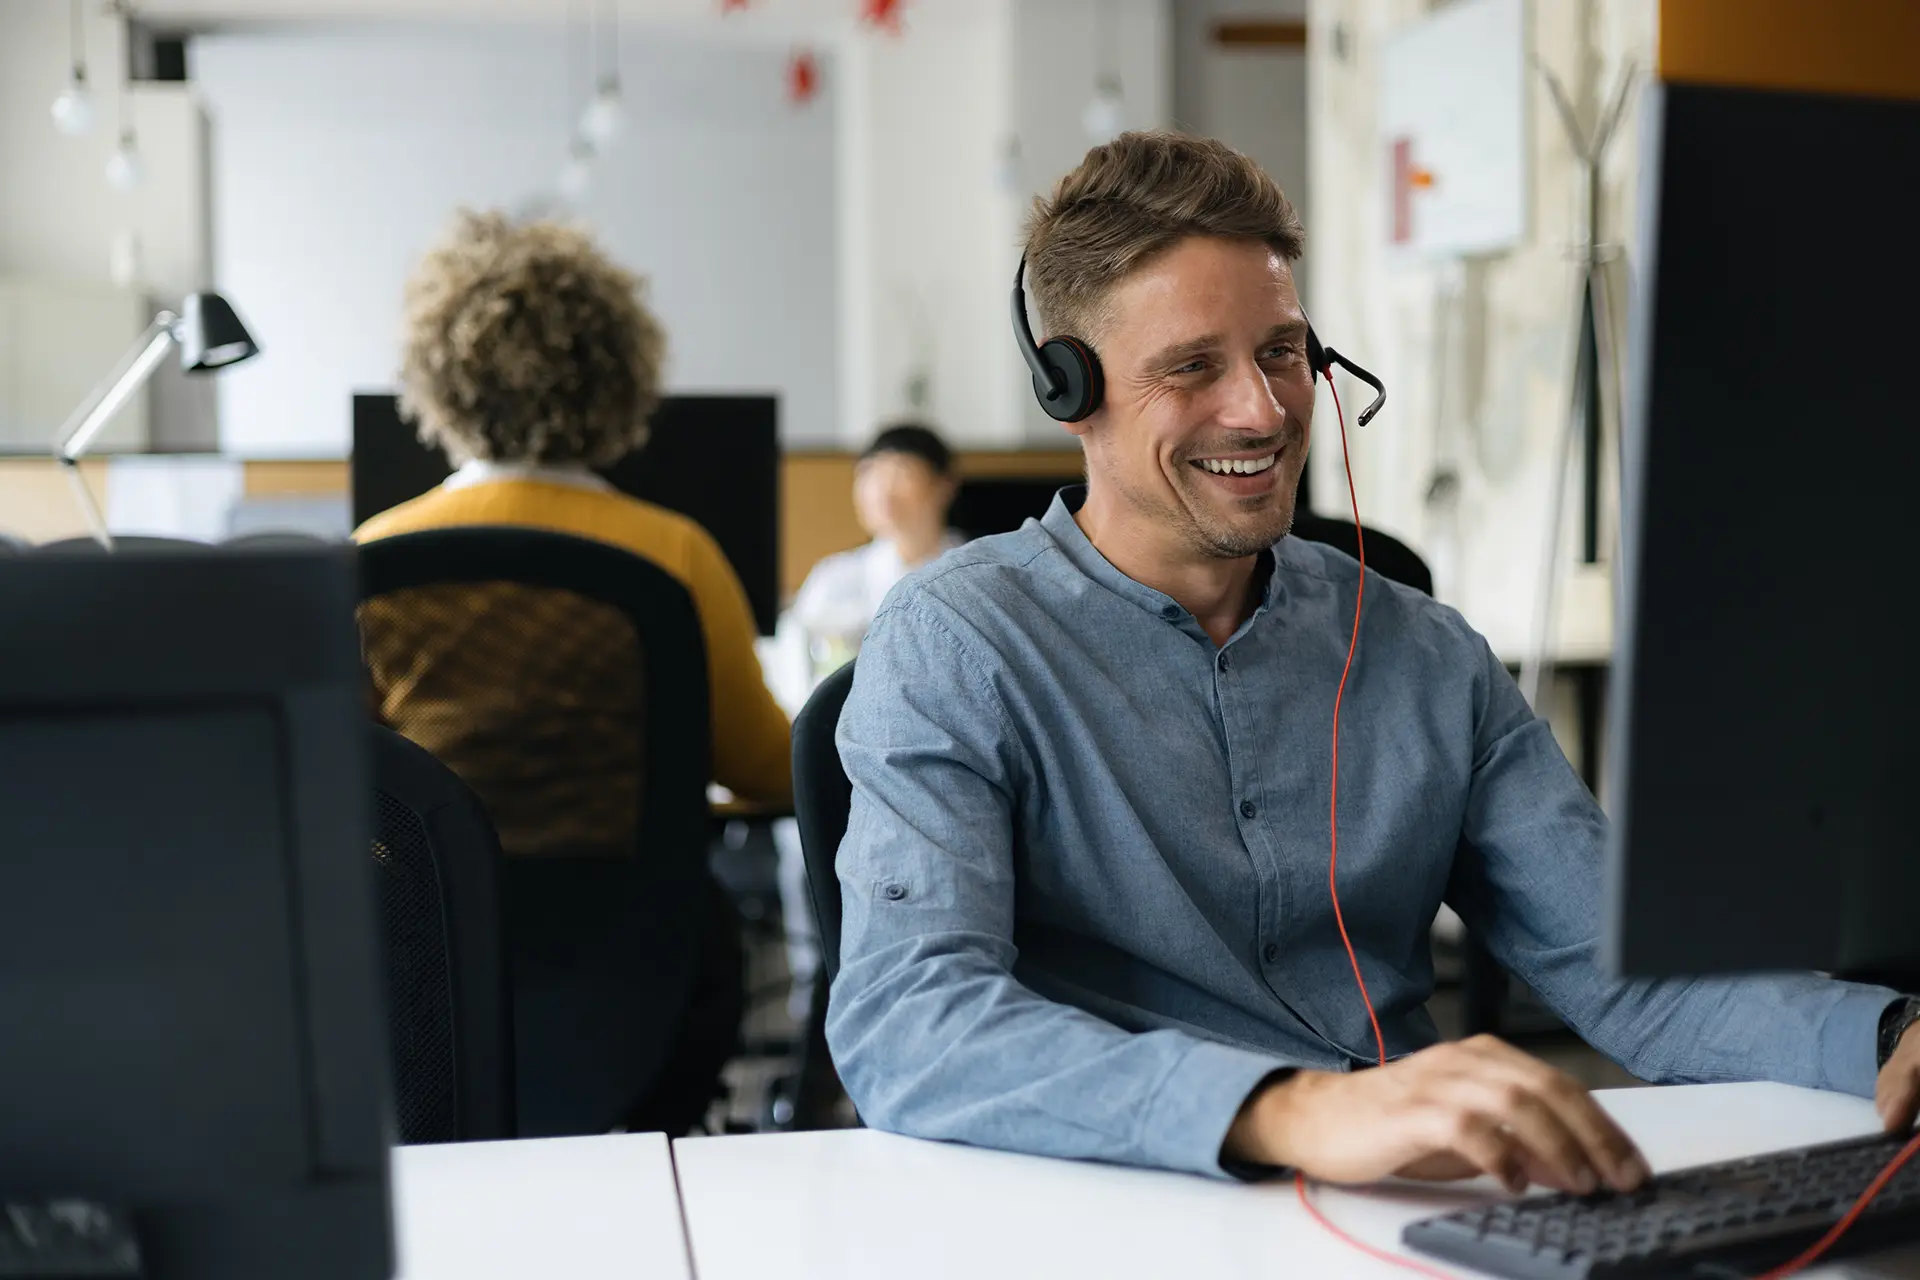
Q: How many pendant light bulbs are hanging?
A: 6